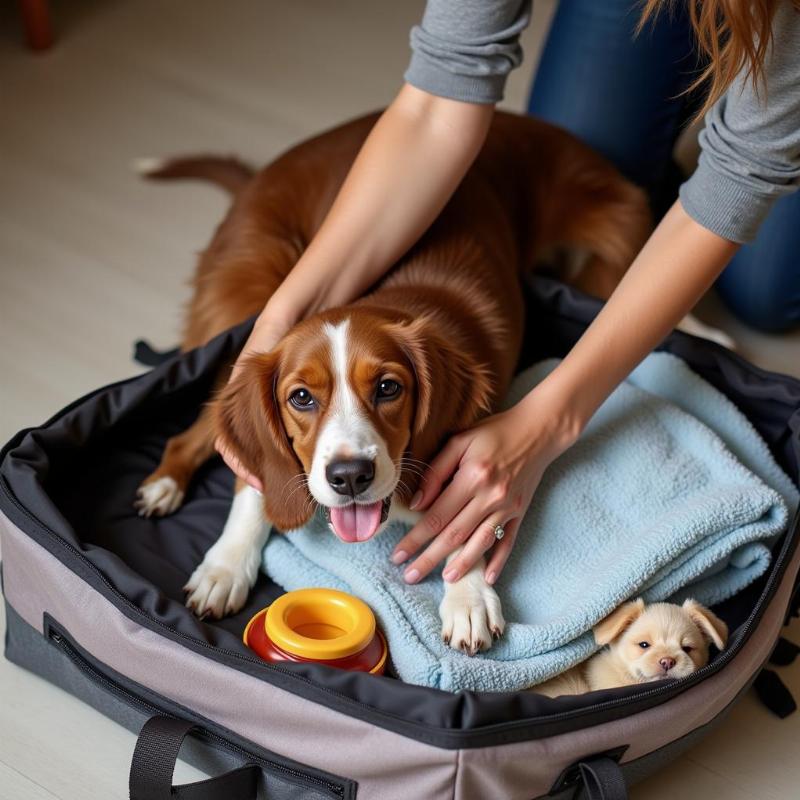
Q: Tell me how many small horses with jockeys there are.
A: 0